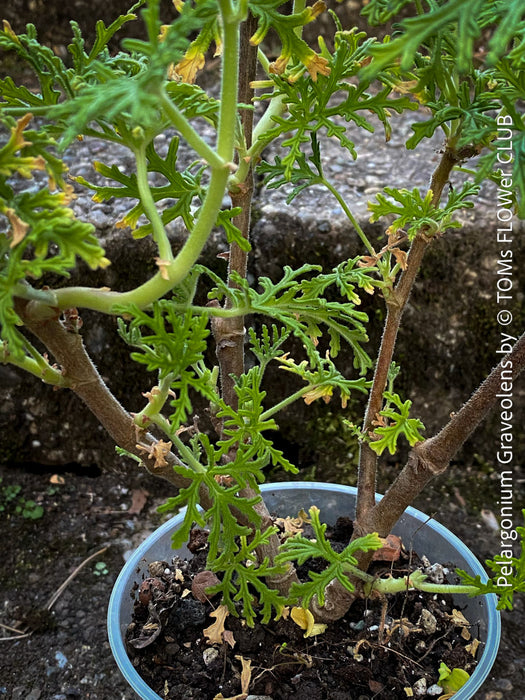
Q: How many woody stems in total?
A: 4